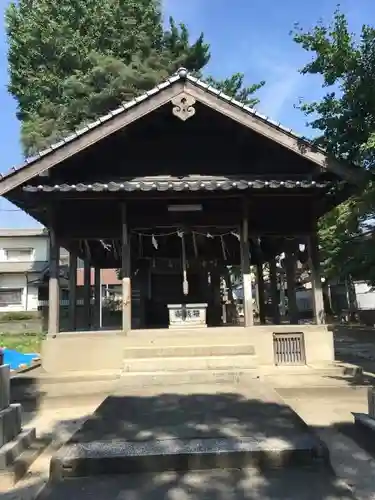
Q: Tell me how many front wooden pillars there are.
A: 4